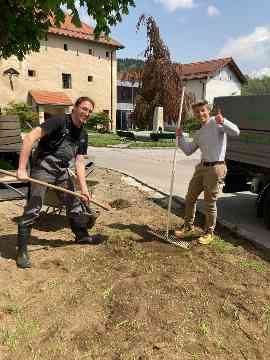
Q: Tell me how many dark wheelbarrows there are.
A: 1